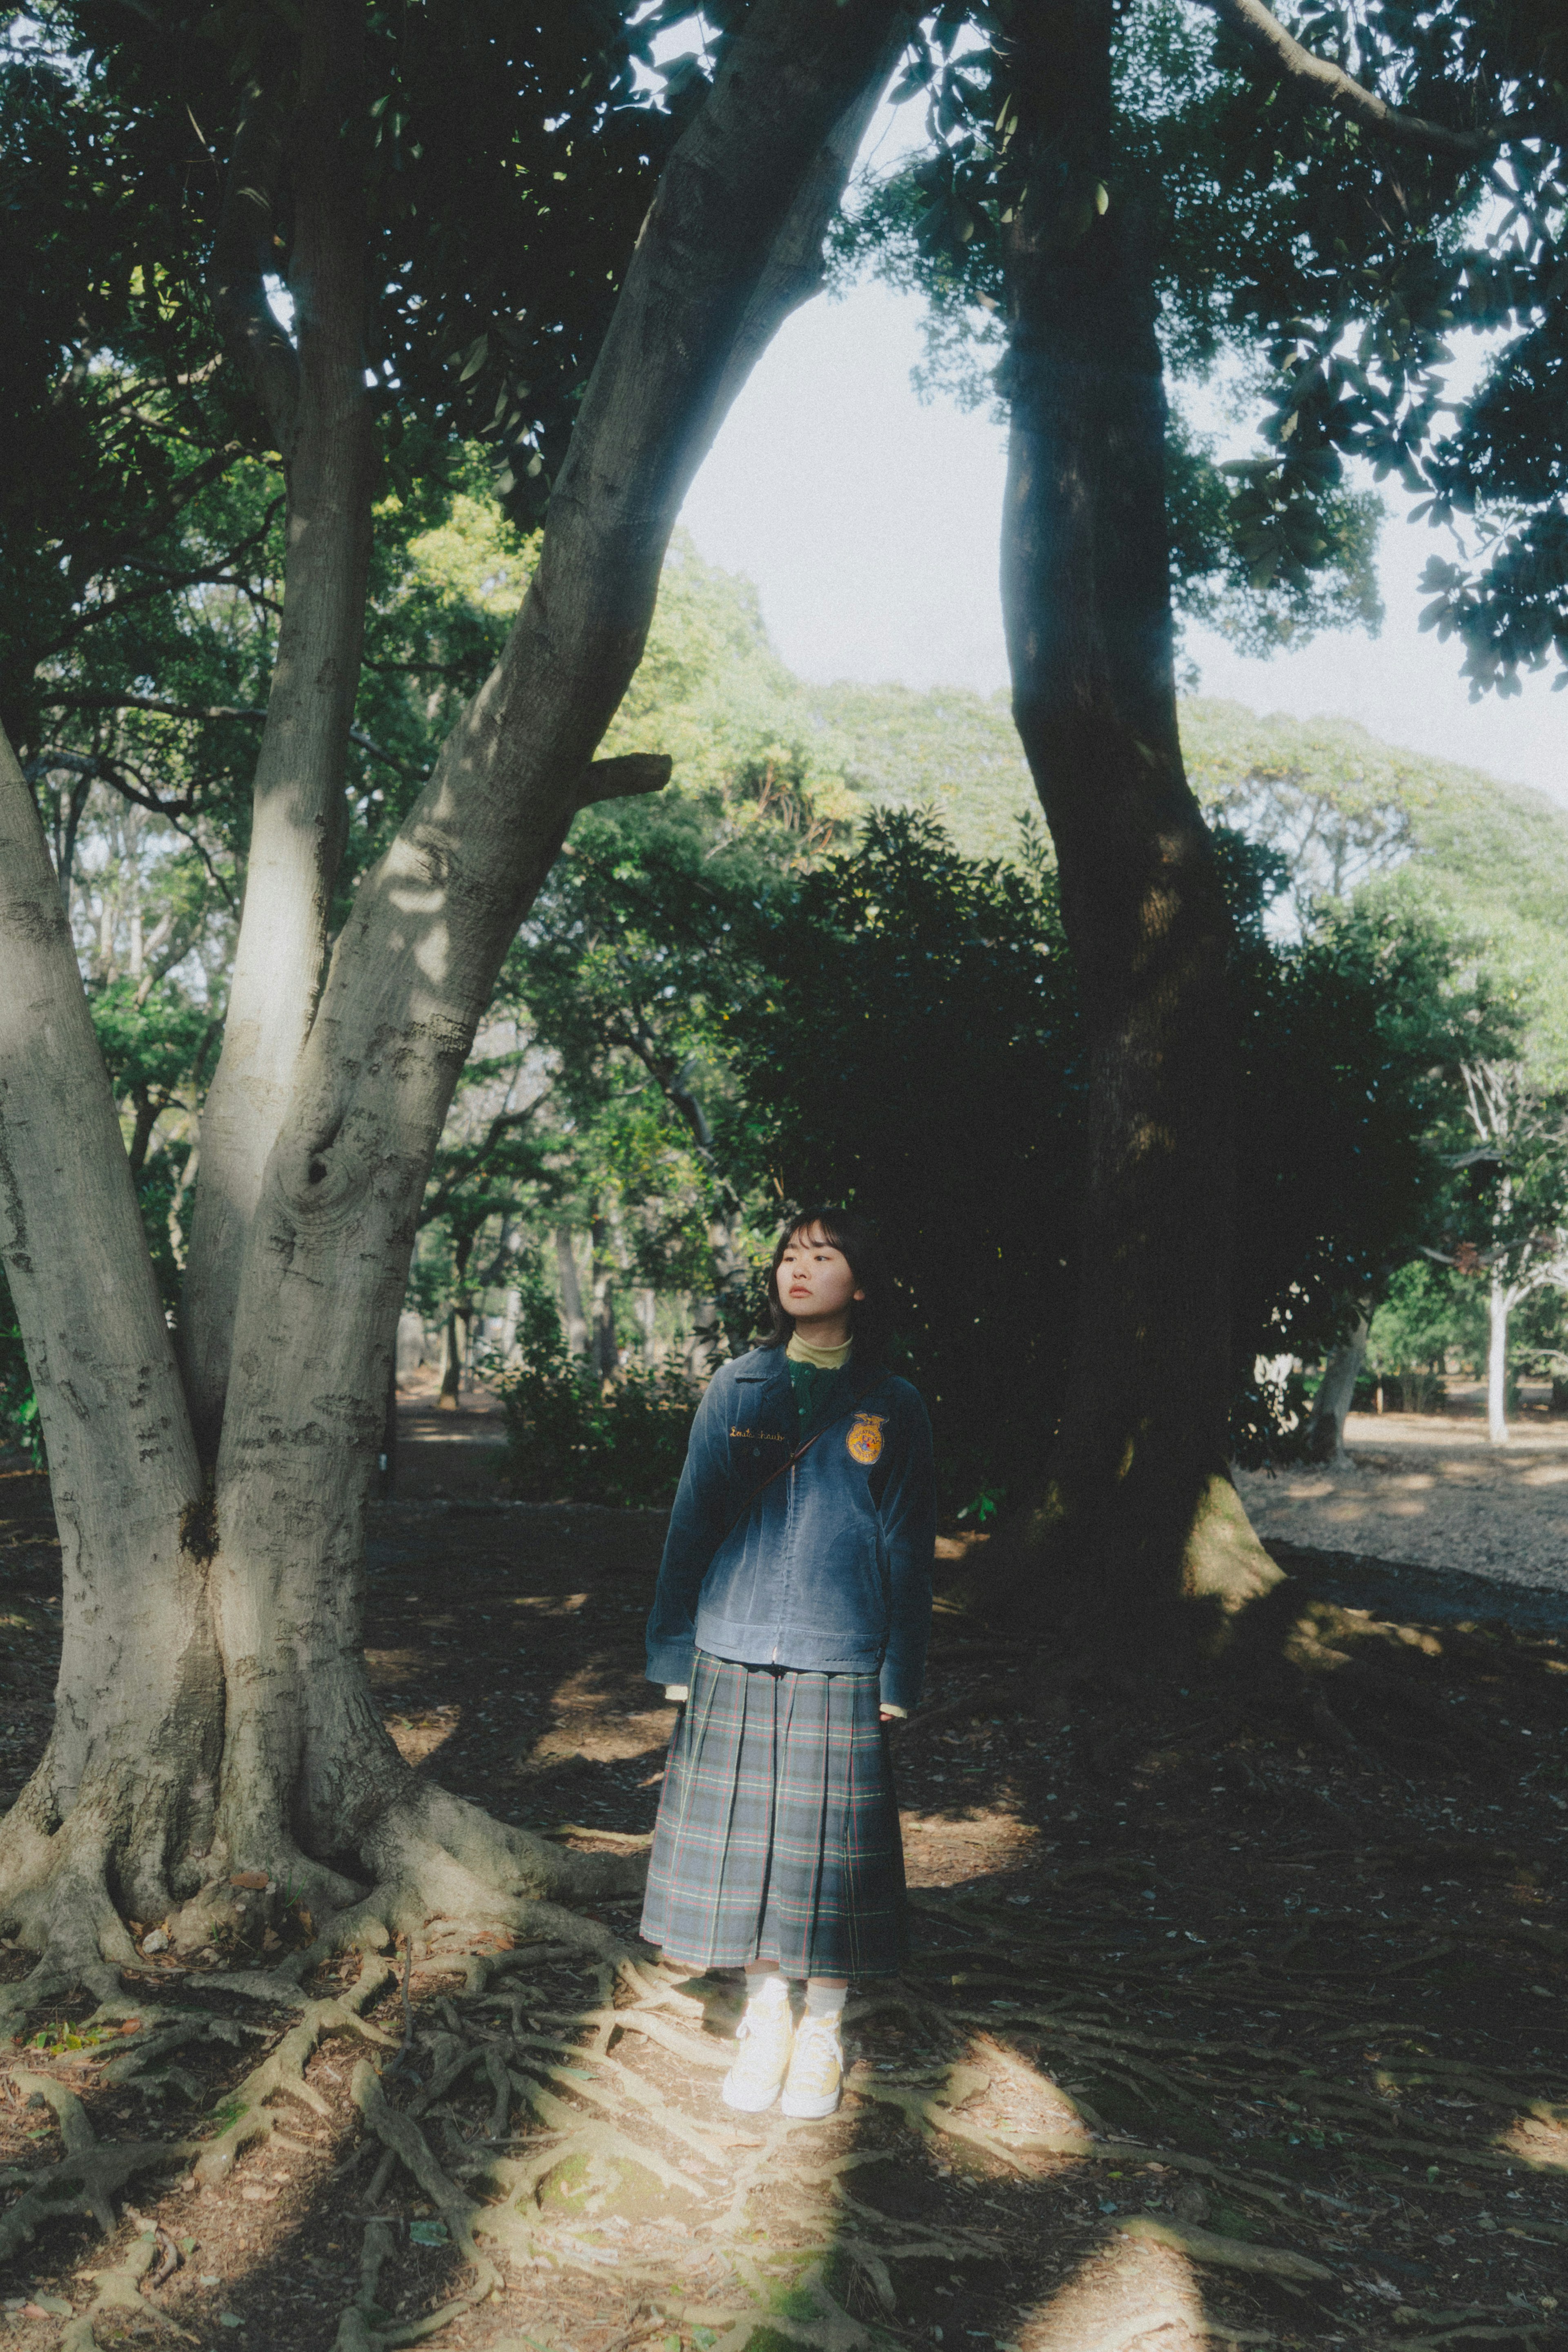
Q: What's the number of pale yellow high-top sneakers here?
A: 2